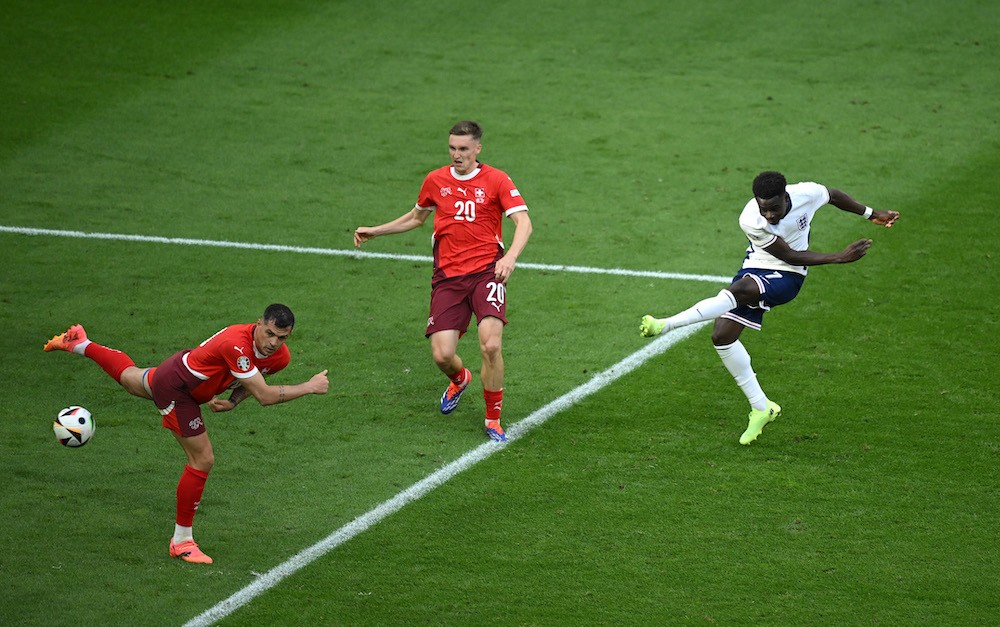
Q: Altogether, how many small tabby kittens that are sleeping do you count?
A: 0